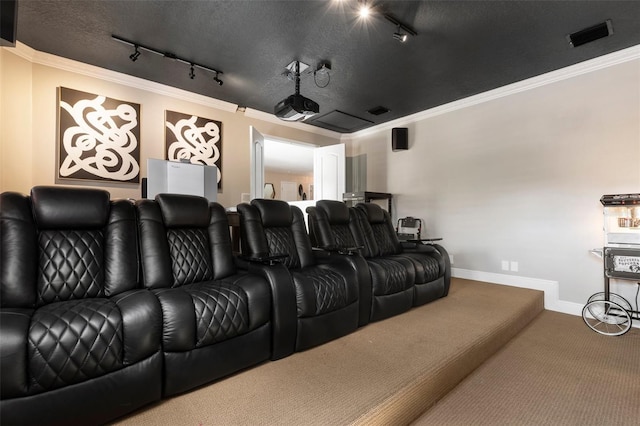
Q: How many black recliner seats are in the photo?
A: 5